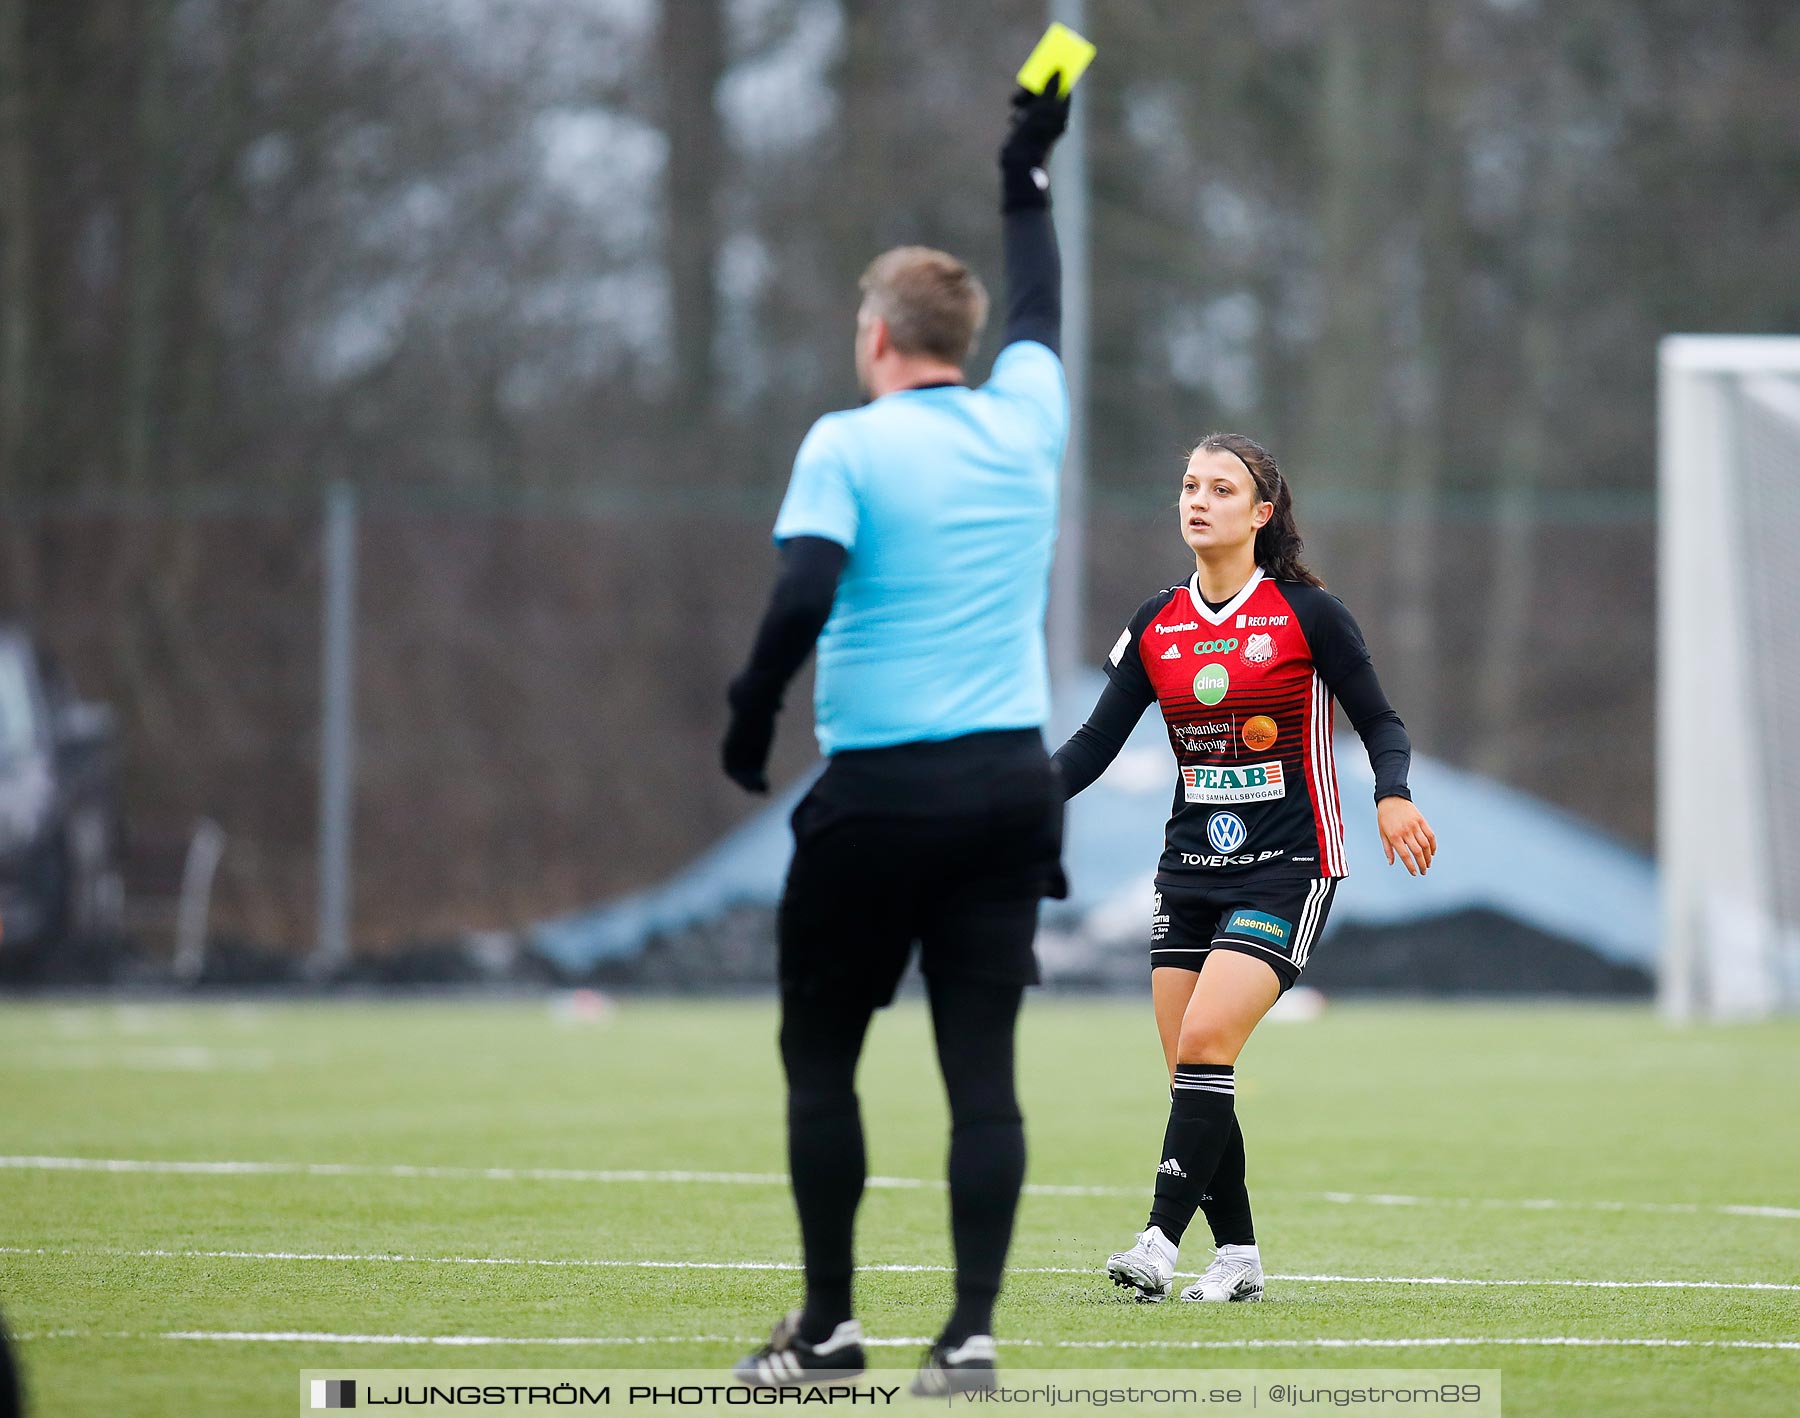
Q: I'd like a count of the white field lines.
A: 3